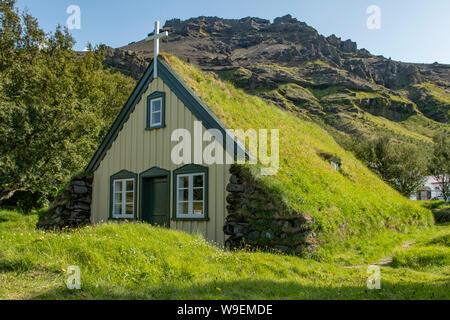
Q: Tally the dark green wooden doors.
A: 1